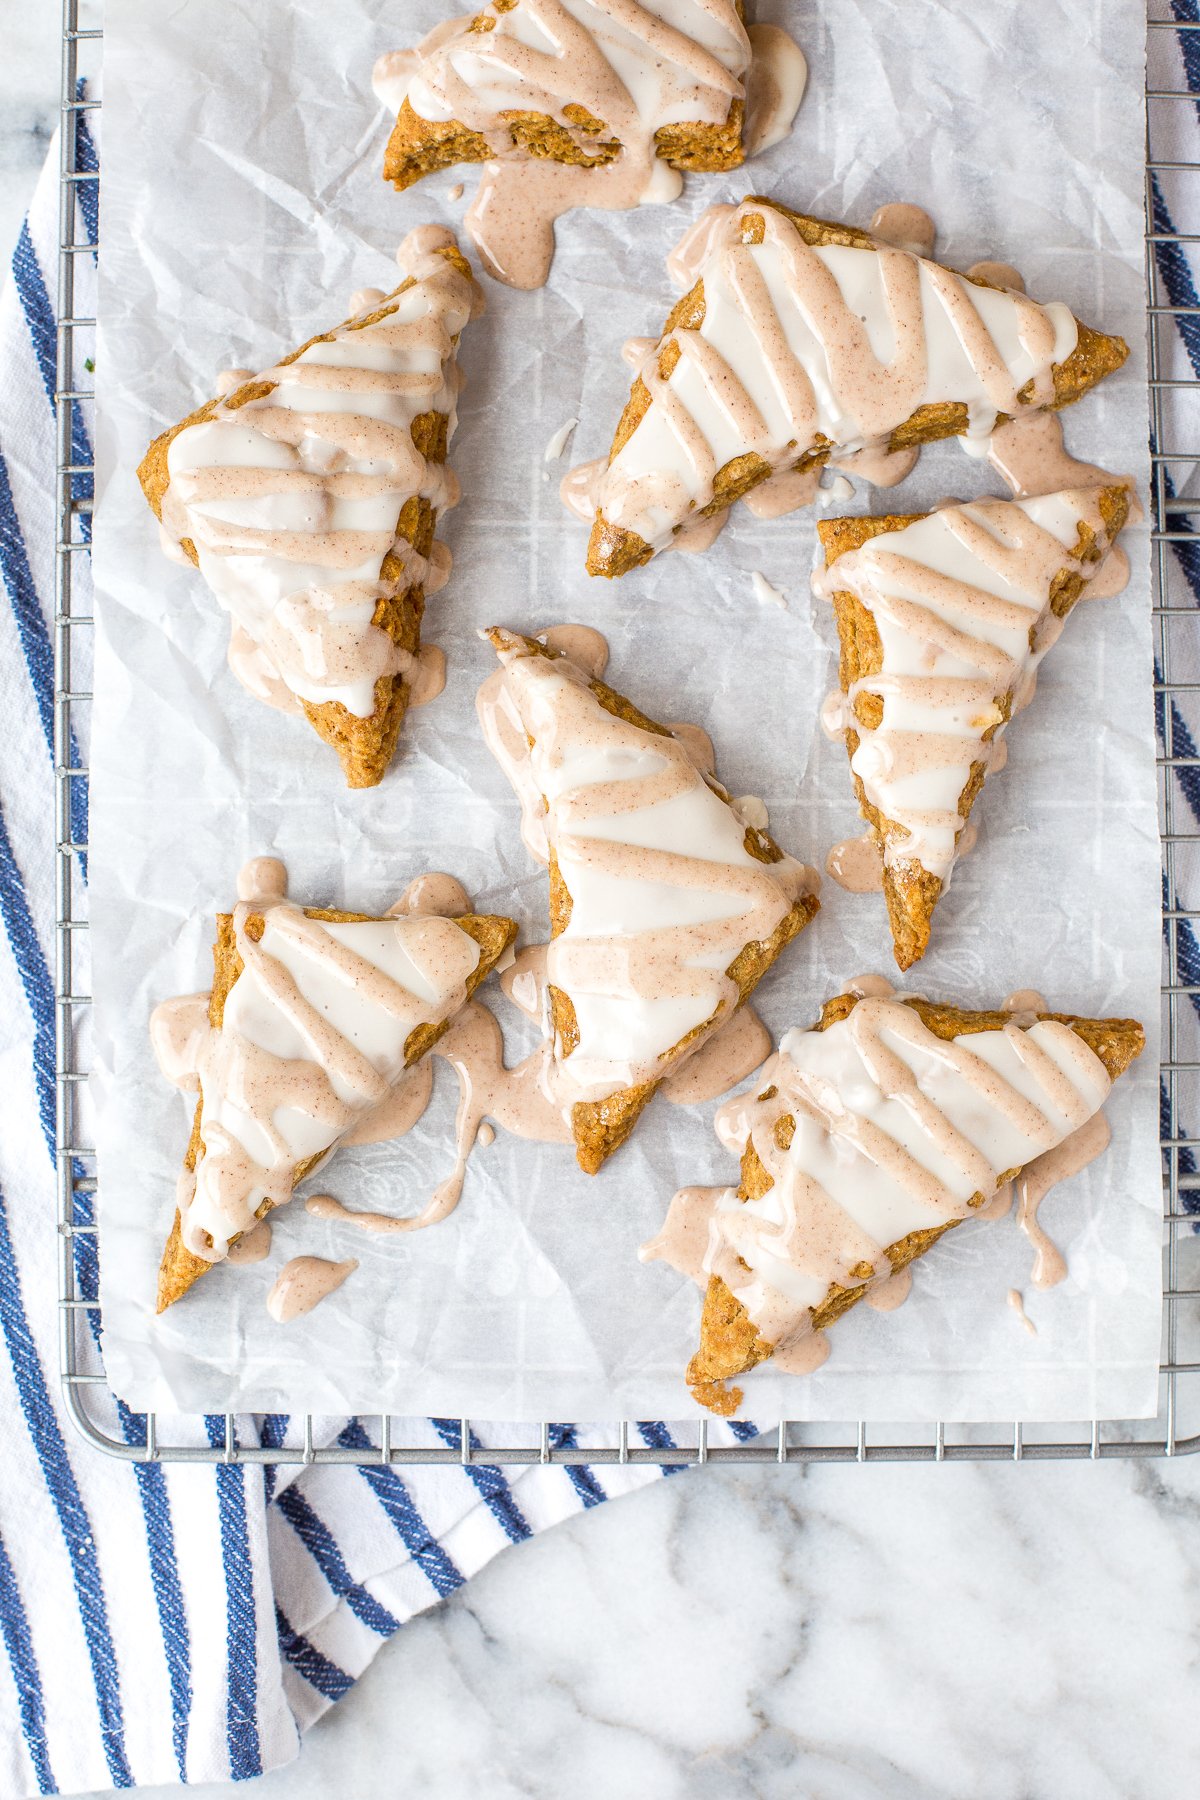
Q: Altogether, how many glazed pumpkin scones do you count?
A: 7